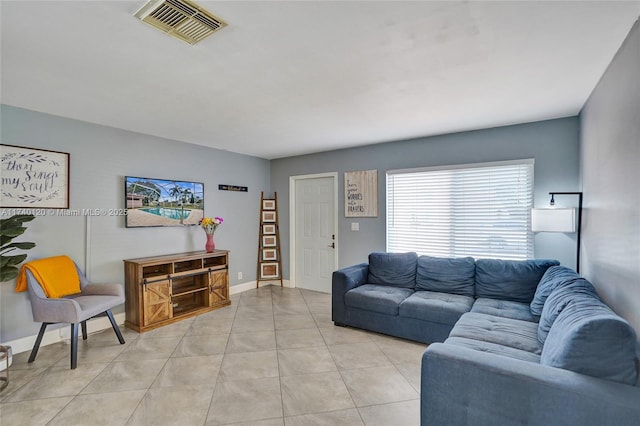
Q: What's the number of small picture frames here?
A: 6